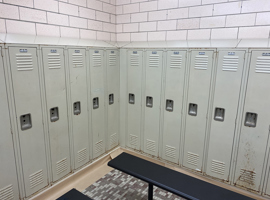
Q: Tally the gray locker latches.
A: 11